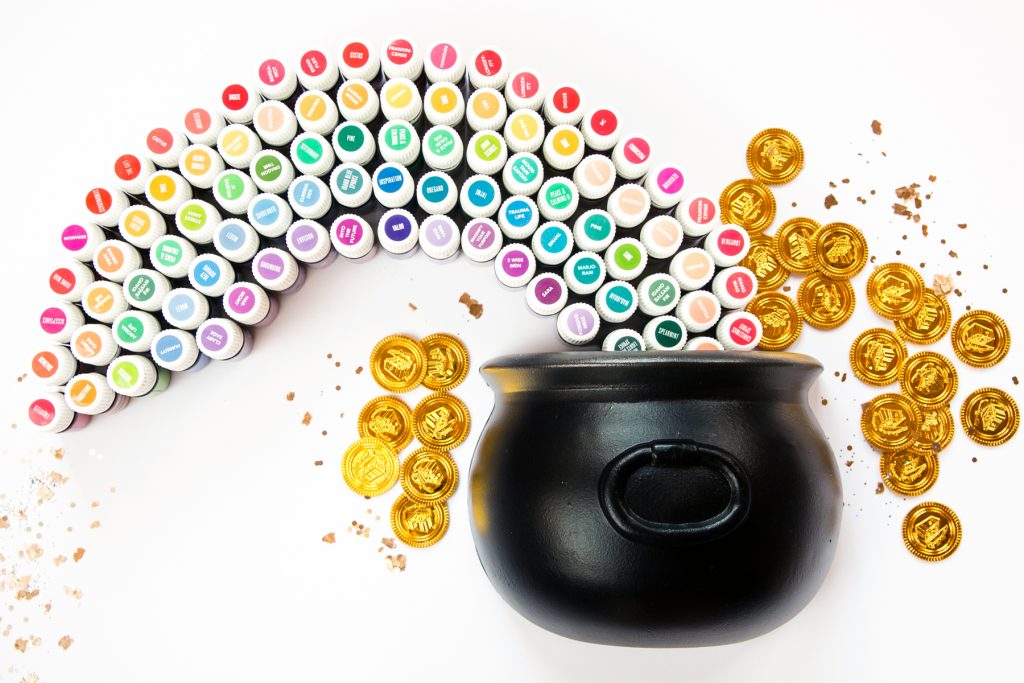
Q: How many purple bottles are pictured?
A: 11